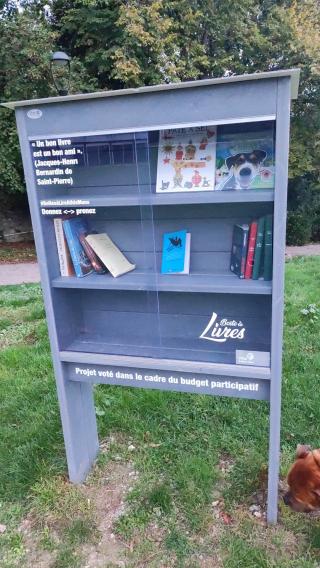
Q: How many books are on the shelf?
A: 11